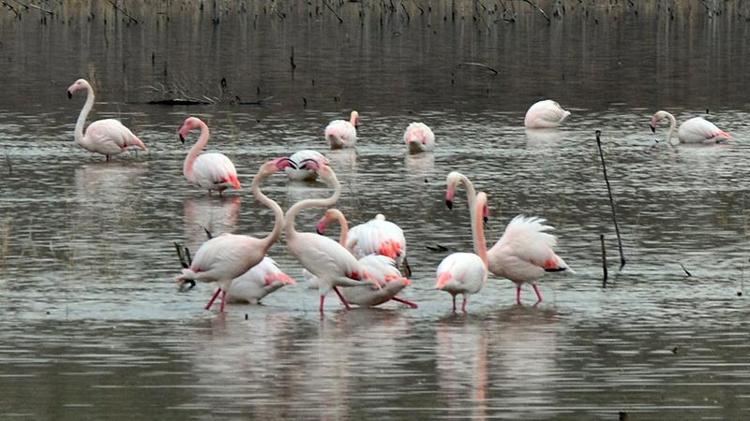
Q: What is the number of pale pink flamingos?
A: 14